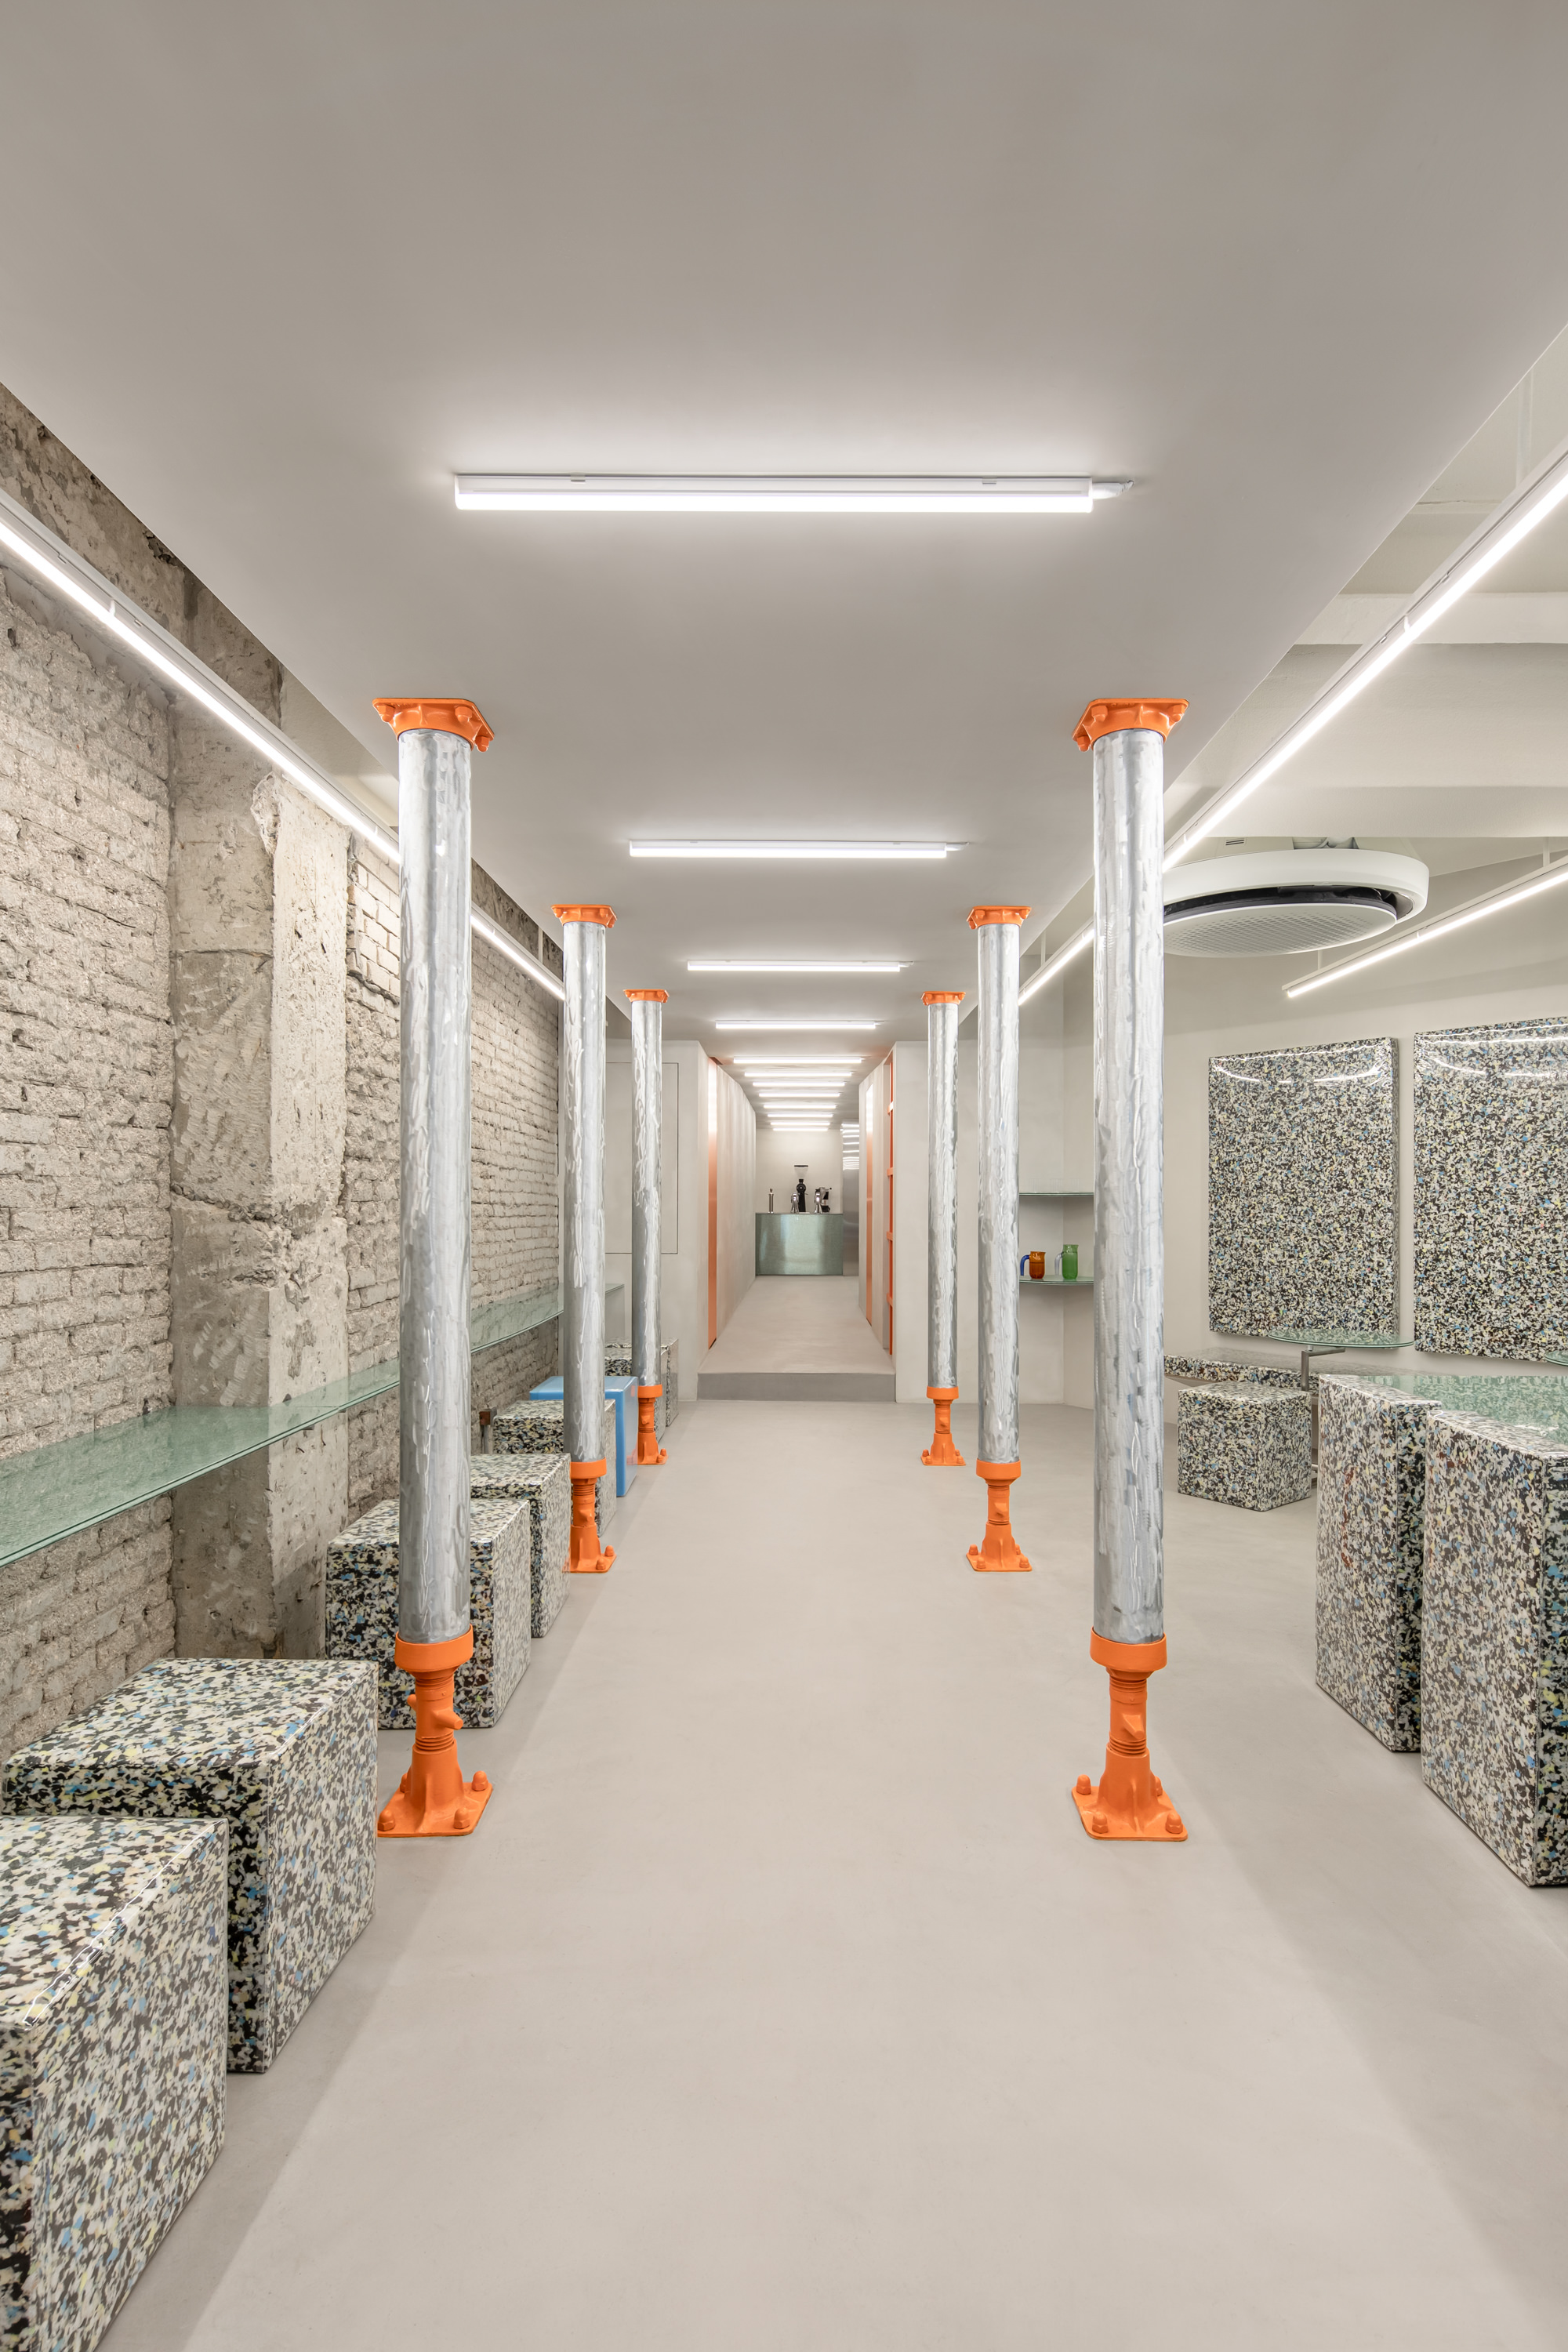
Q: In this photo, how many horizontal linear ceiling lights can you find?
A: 12